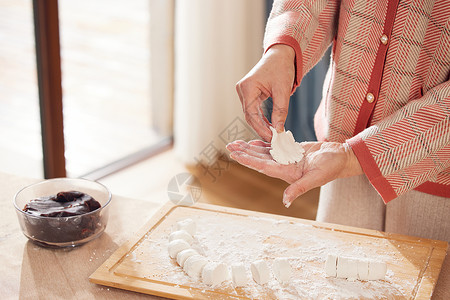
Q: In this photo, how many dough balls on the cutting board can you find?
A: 13